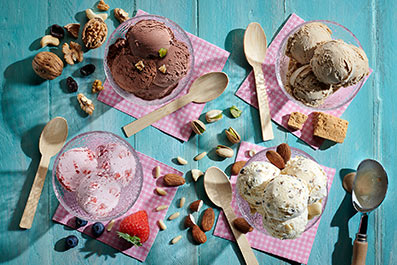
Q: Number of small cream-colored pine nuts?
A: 10